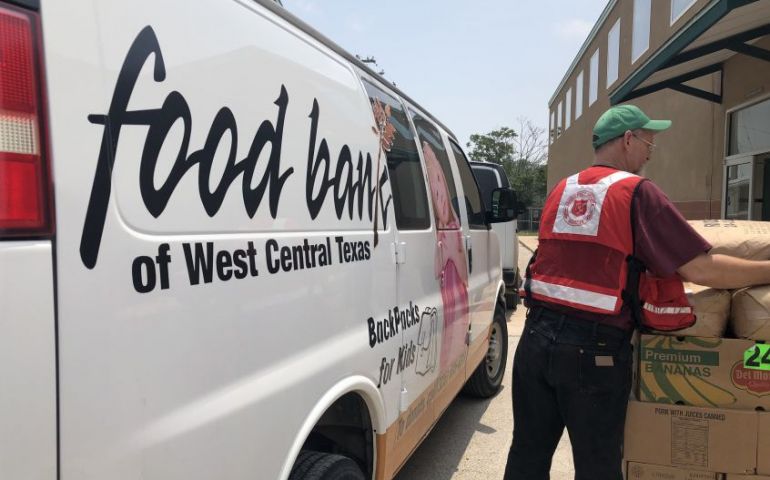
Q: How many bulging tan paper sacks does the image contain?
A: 3